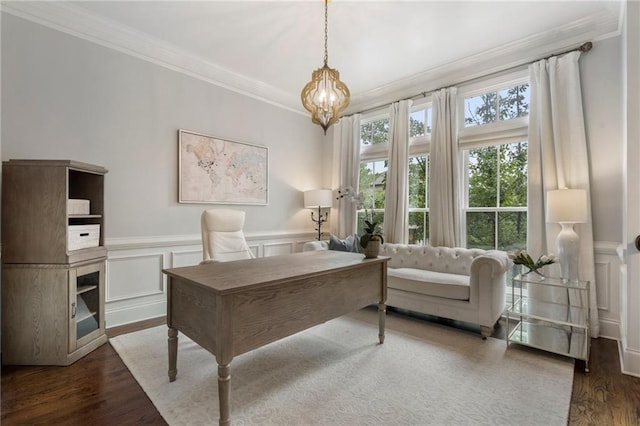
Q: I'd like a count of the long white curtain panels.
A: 4